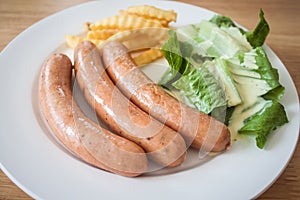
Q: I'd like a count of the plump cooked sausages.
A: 3